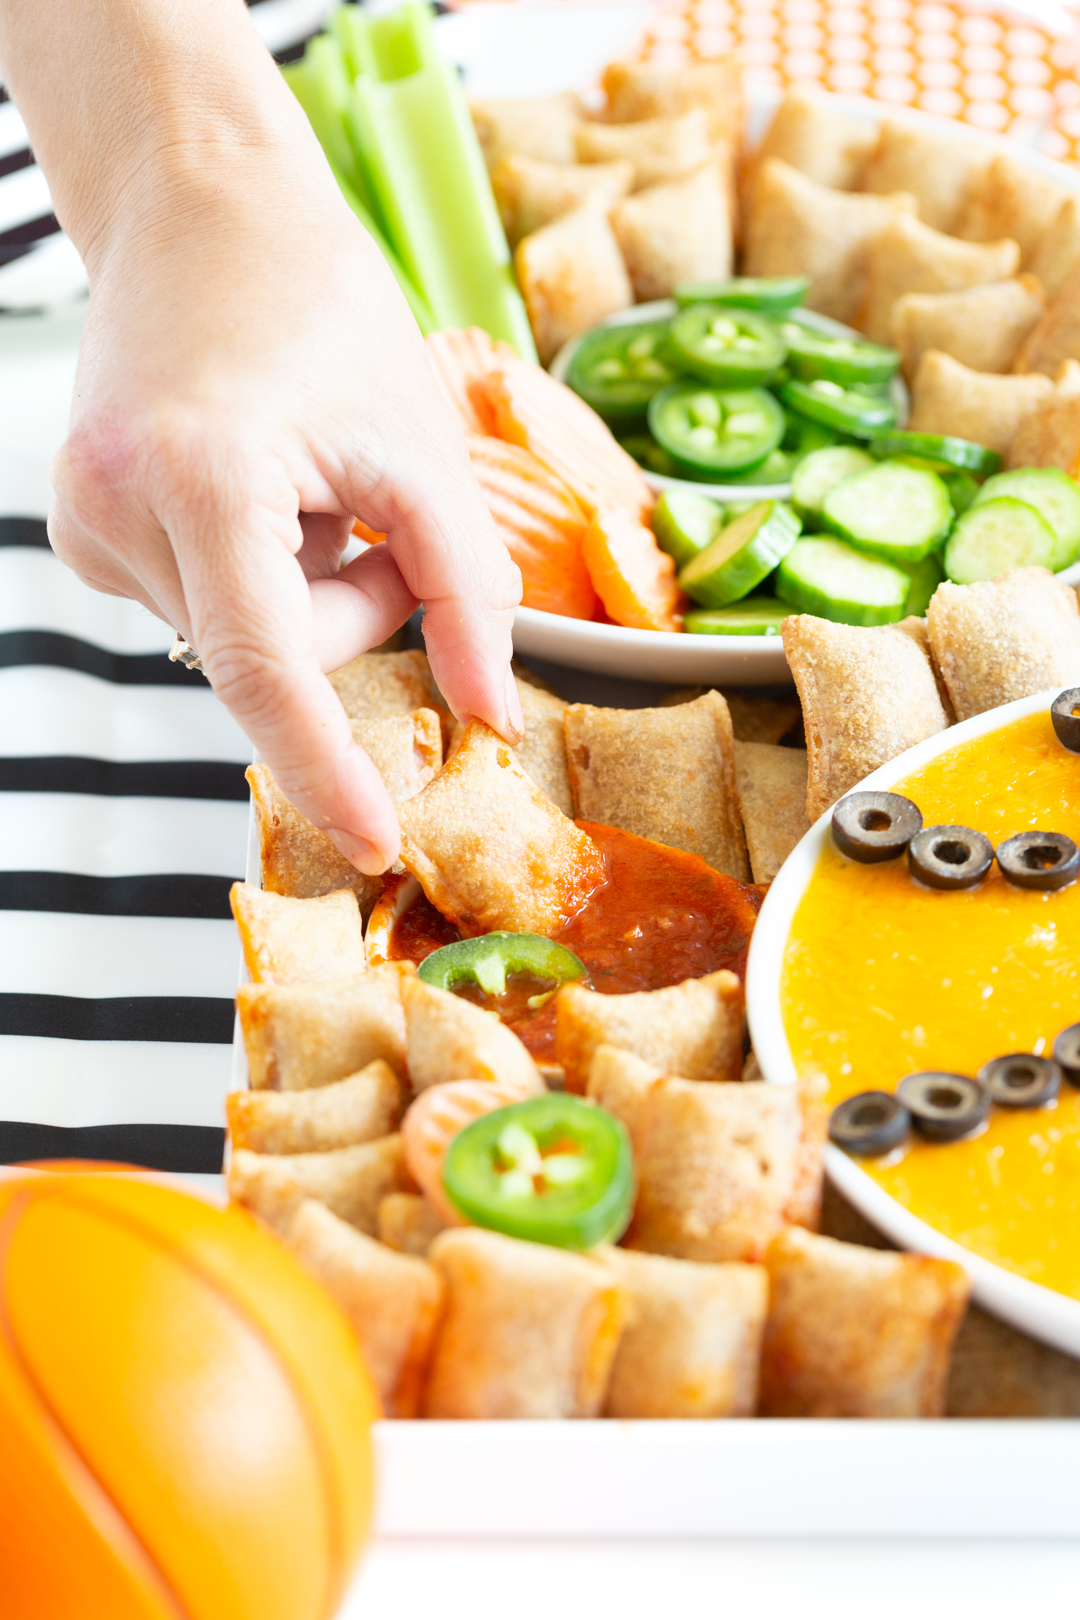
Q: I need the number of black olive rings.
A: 8